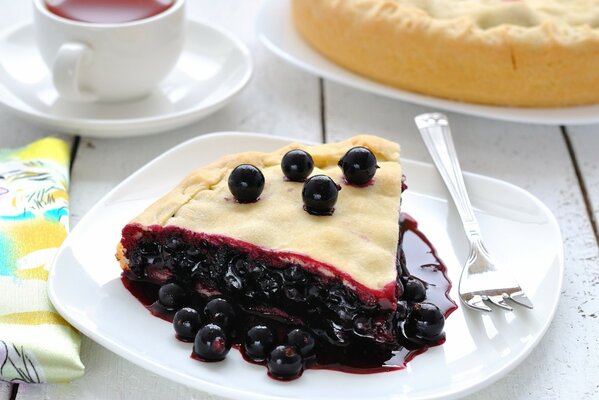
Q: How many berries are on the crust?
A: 4